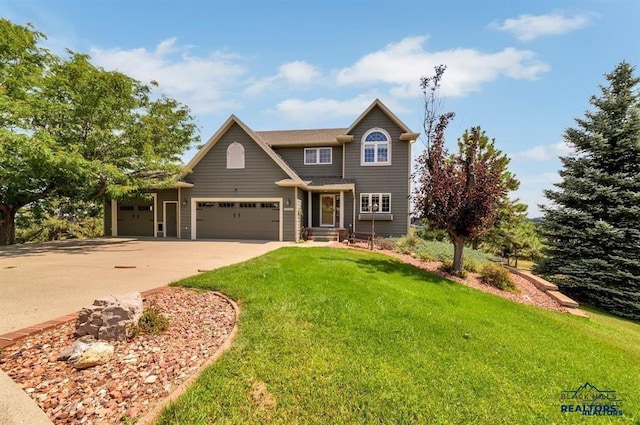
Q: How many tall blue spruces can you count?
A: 1